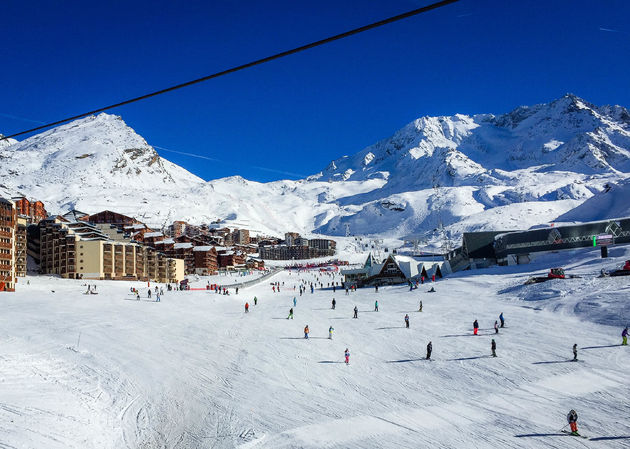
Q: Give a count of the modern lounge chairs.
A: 0